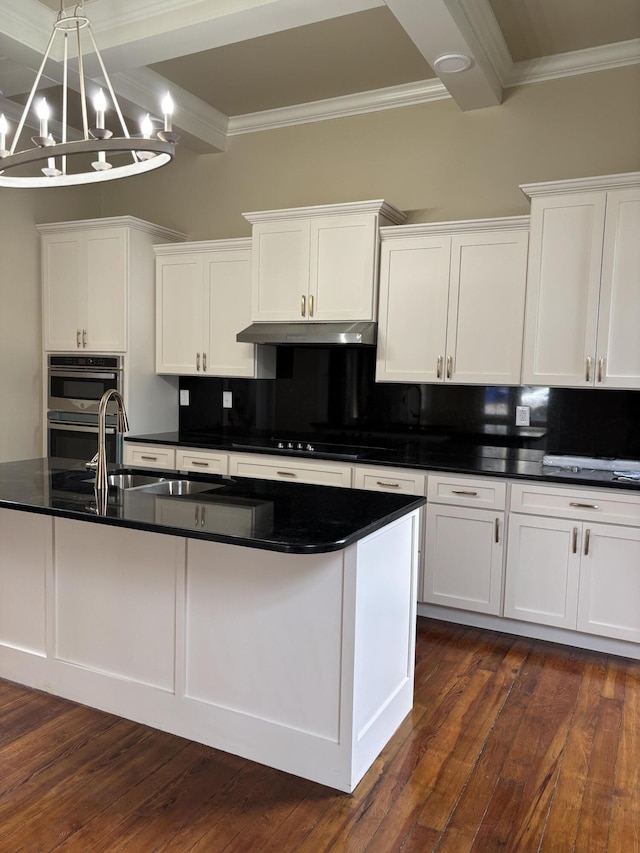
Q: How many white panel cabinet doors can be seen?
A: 13